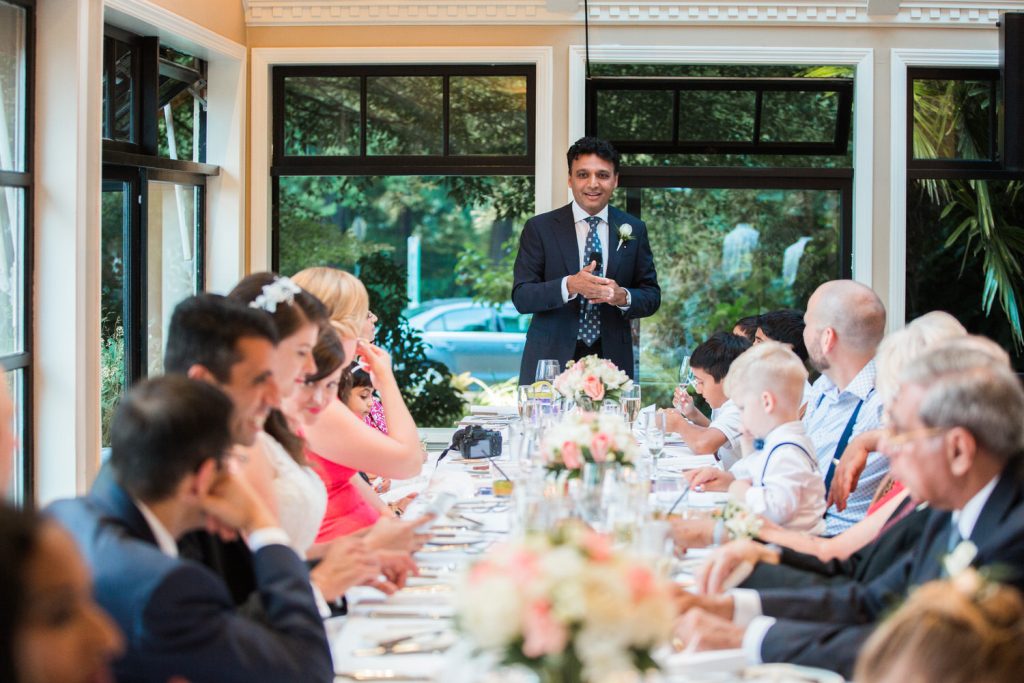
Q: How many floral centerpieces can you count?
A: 3